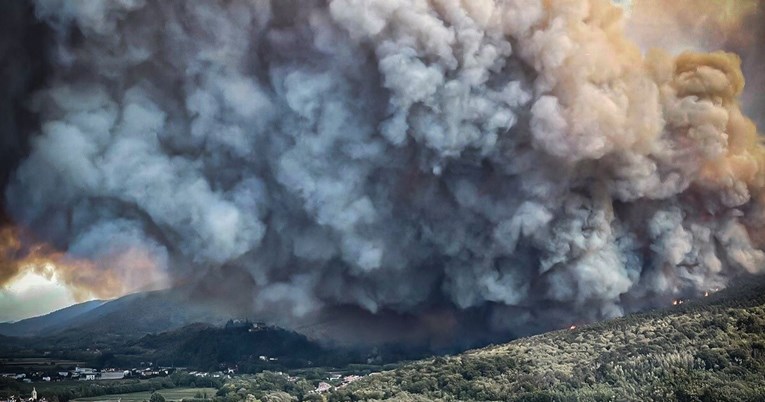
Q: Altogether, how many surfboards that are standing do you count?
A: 0